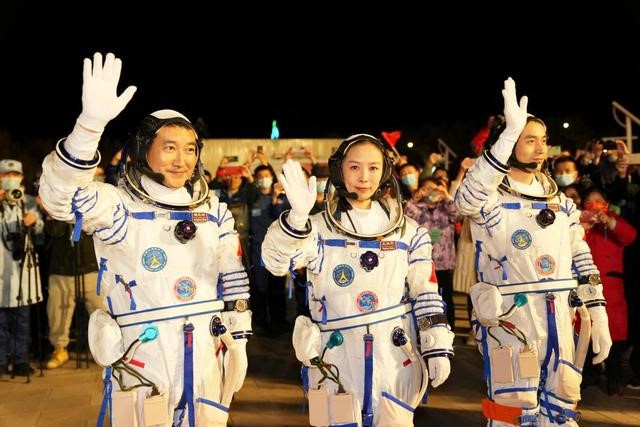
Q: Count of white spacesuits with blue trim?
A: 3